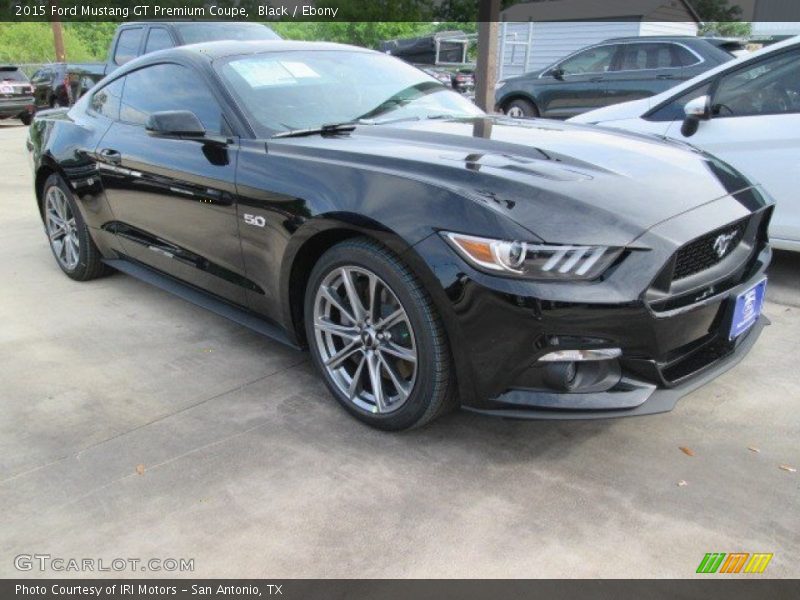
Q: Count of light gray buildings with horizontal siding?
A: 1